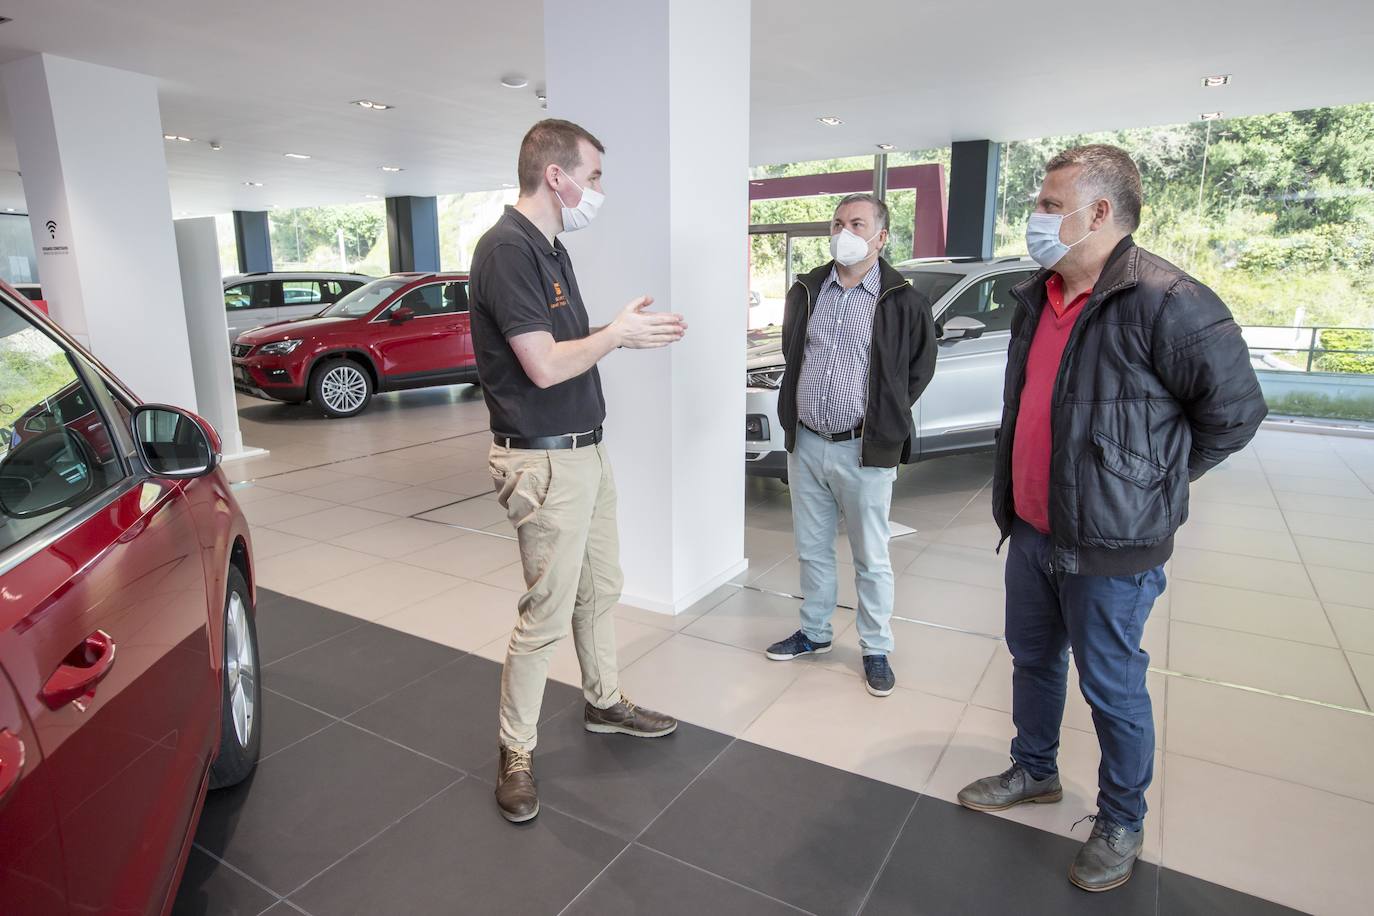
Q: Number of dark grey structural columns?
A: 3